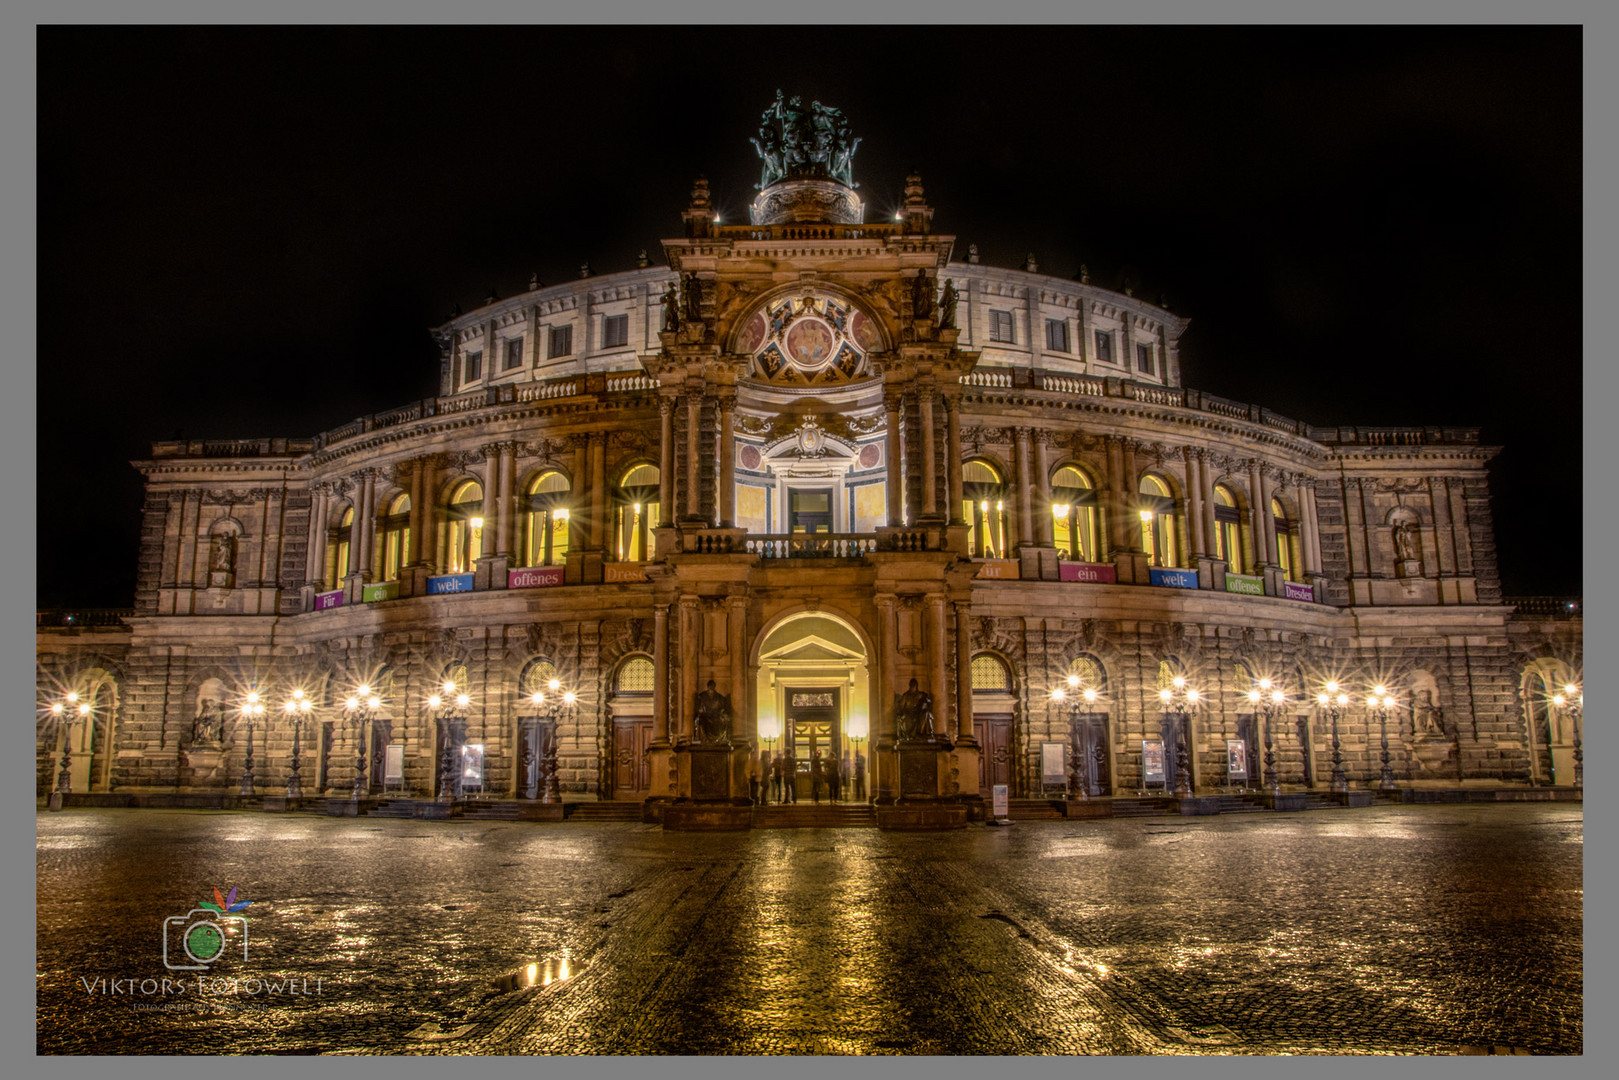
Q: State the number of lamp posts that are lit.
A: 12